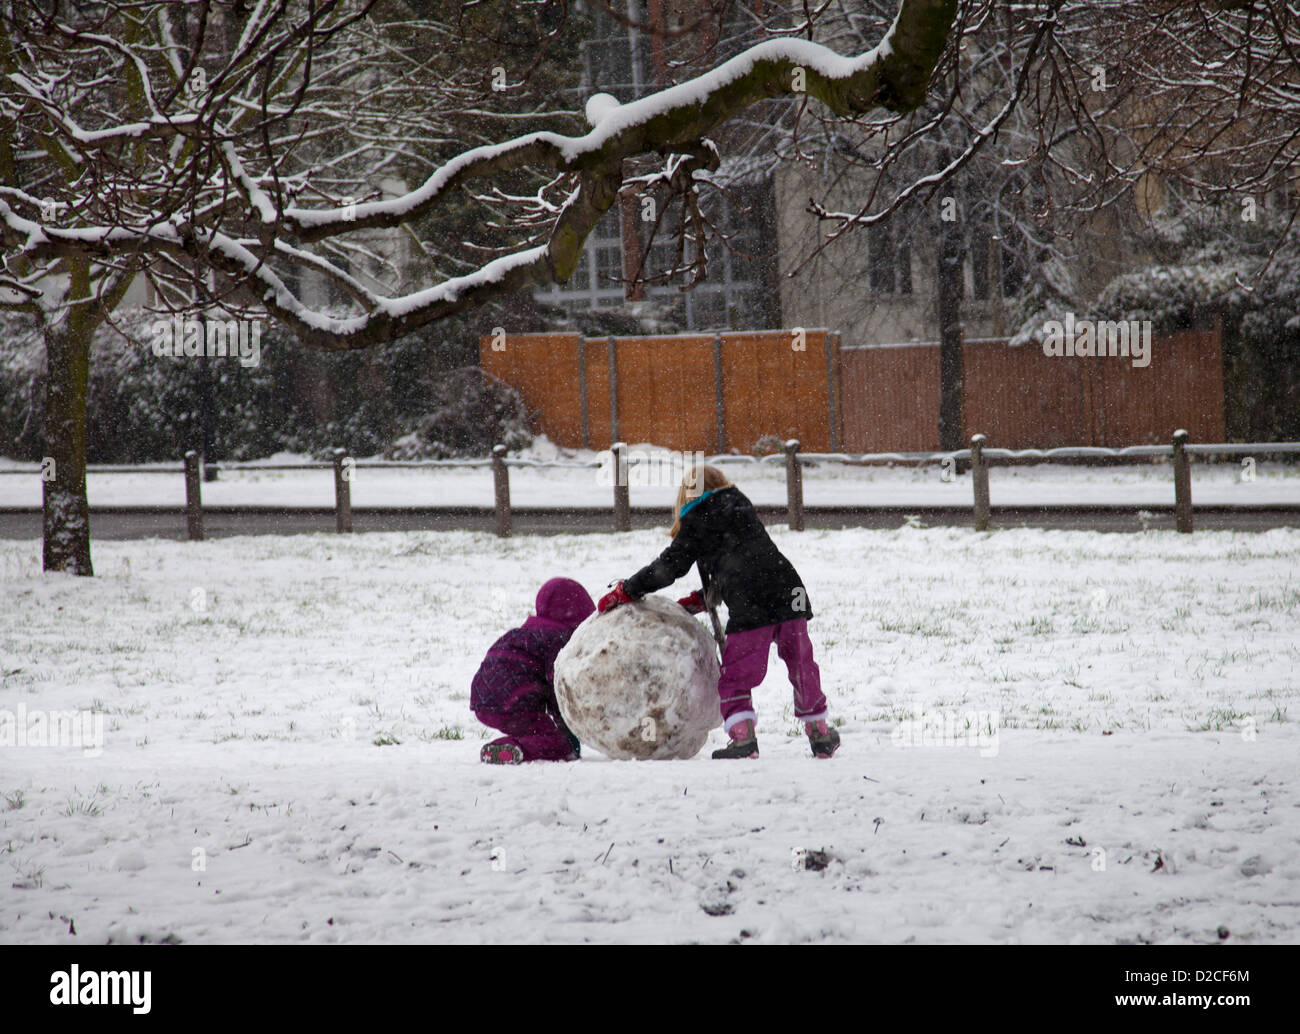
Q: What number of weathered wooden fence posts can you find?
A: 7